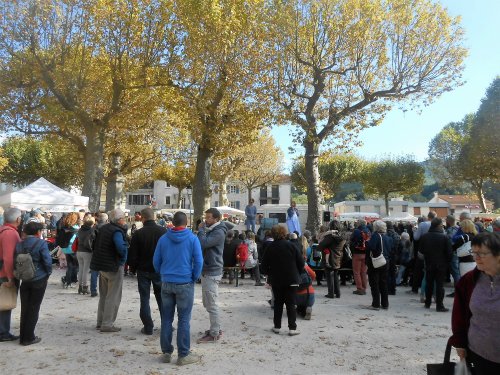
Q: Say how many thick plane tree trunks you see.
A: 4